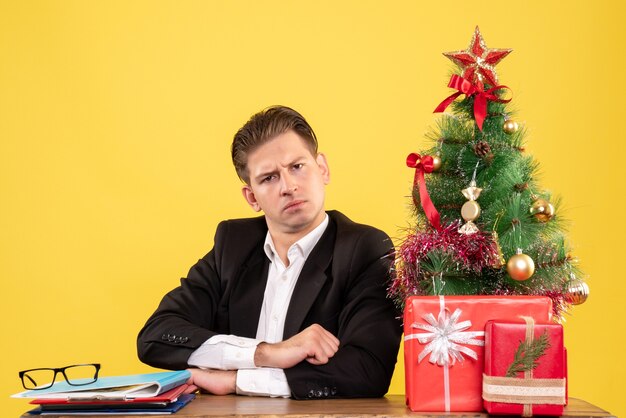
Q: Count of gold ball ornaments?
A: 5